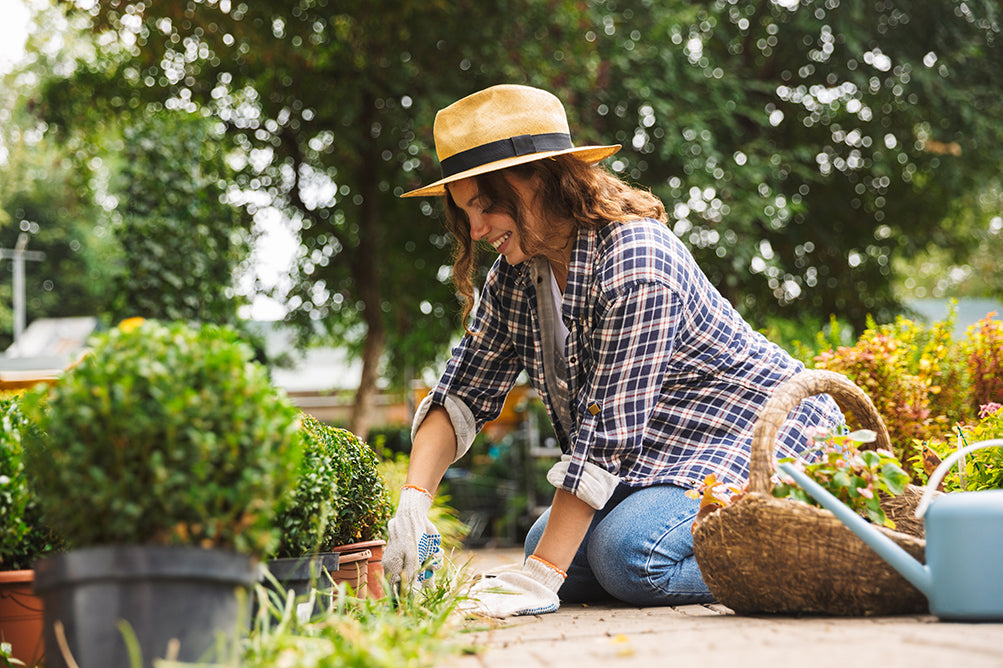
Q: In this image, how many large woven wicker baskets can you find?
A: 1